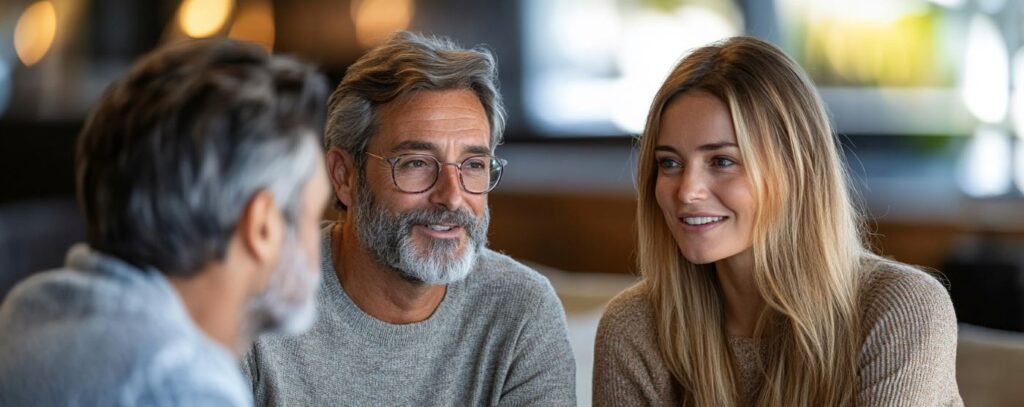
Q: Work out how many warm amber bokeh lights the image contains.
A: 4